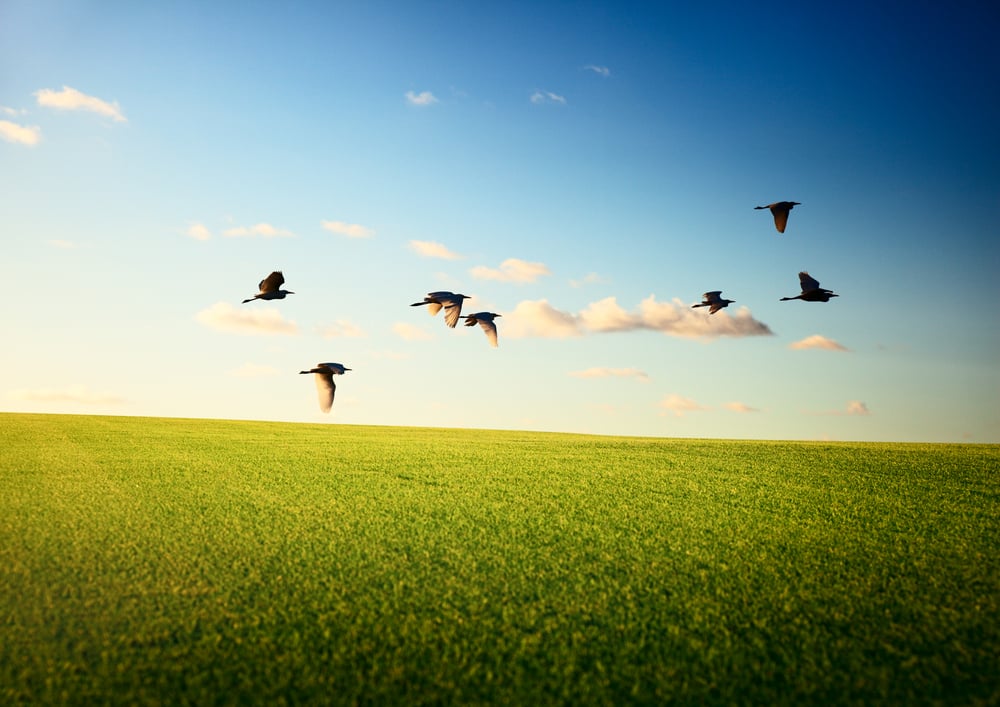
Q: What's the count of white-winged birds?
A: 3